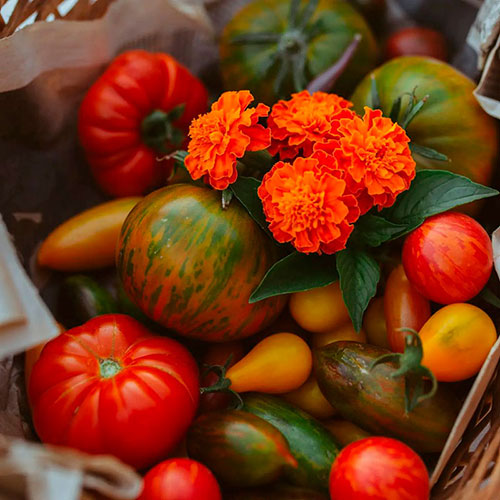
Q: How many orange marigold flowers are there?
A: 4